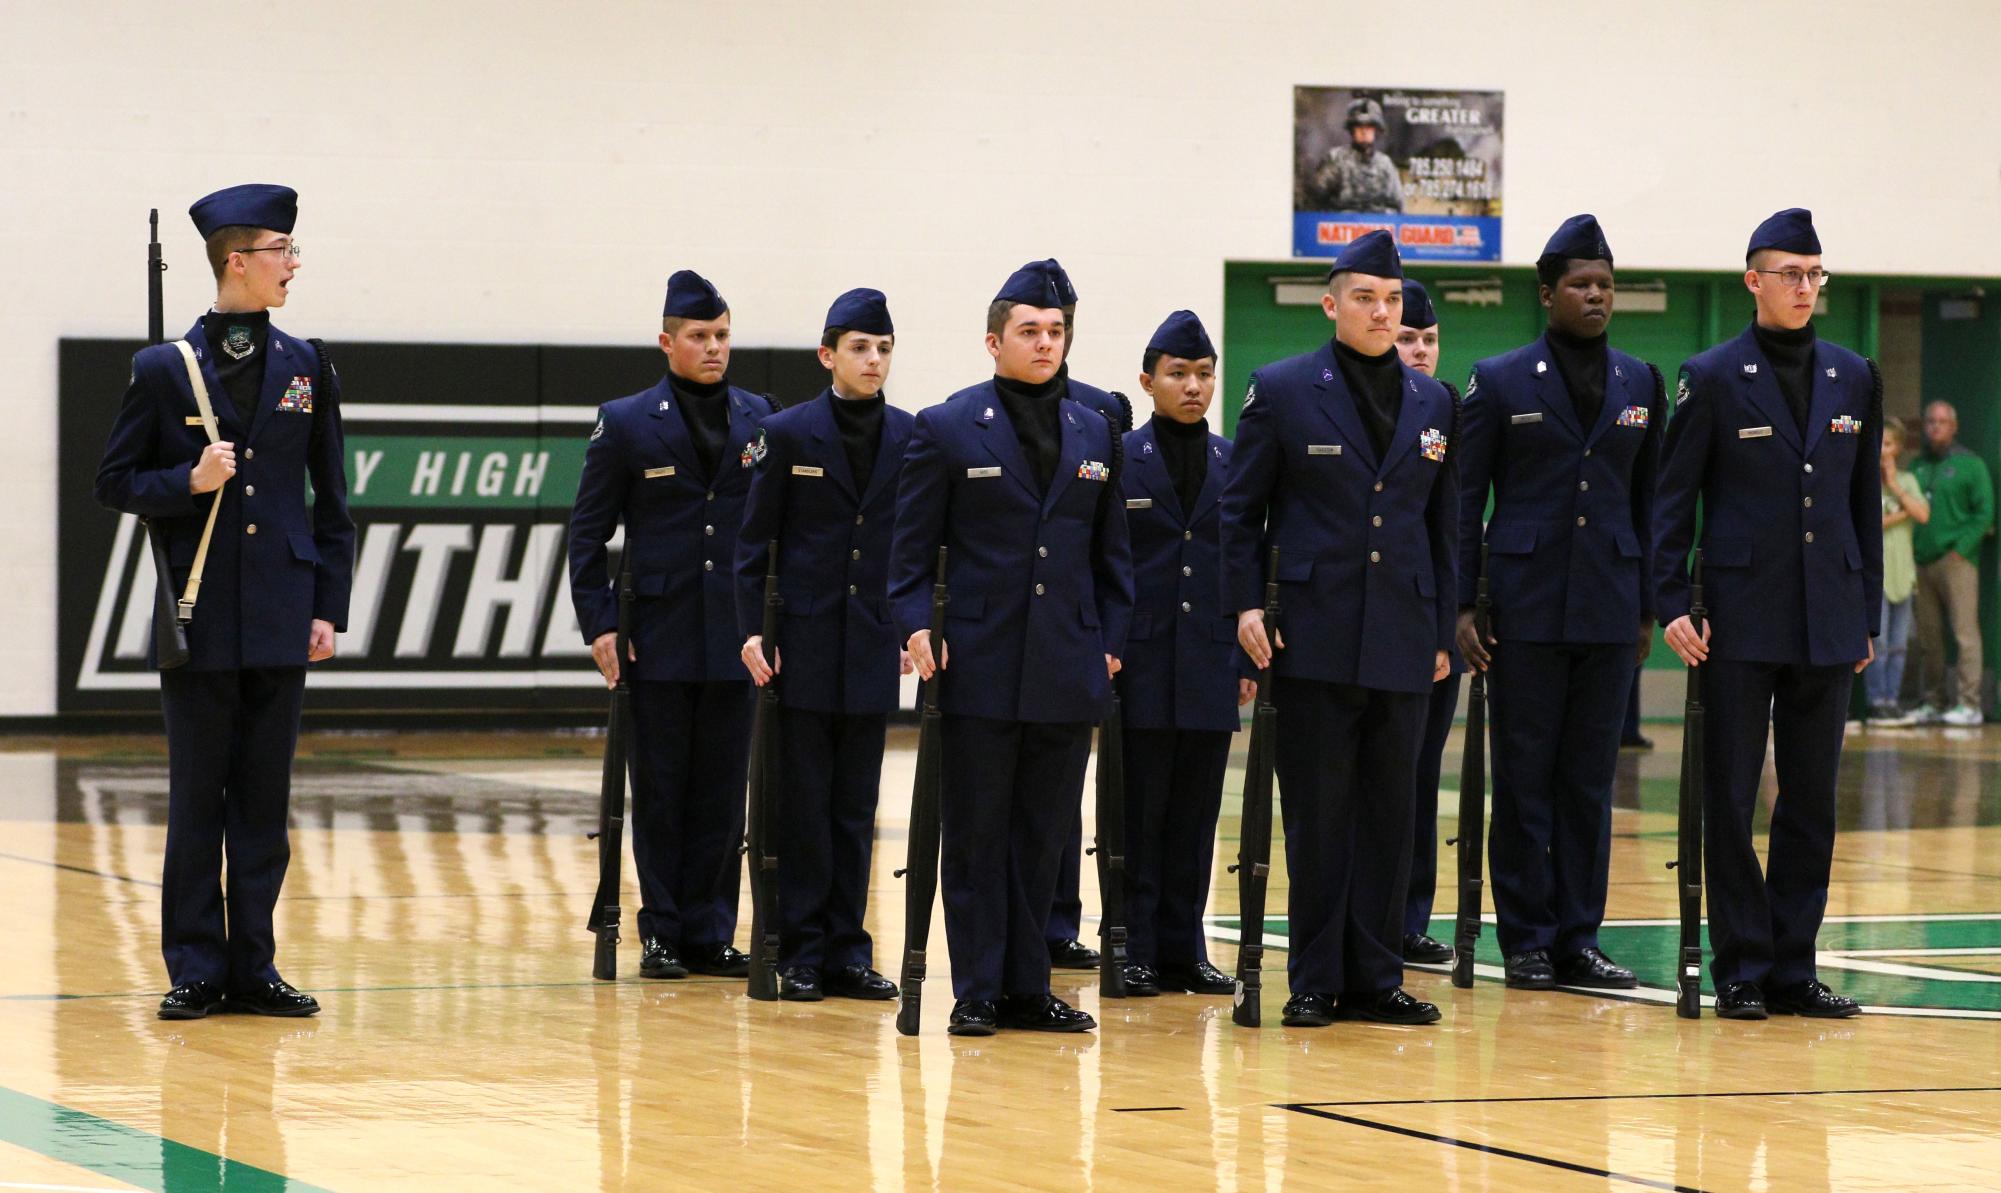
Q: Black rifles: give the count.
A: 8